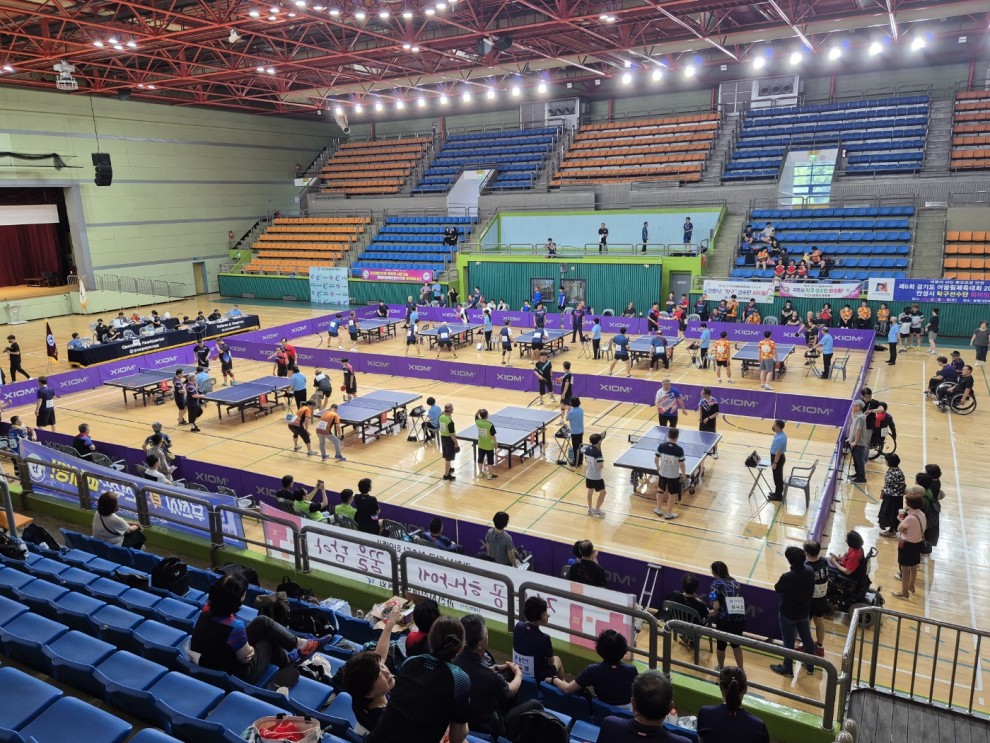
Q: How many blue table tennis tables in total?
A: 10